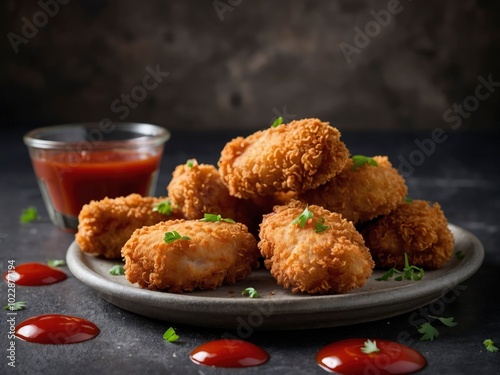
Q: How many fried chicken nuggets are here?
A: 7